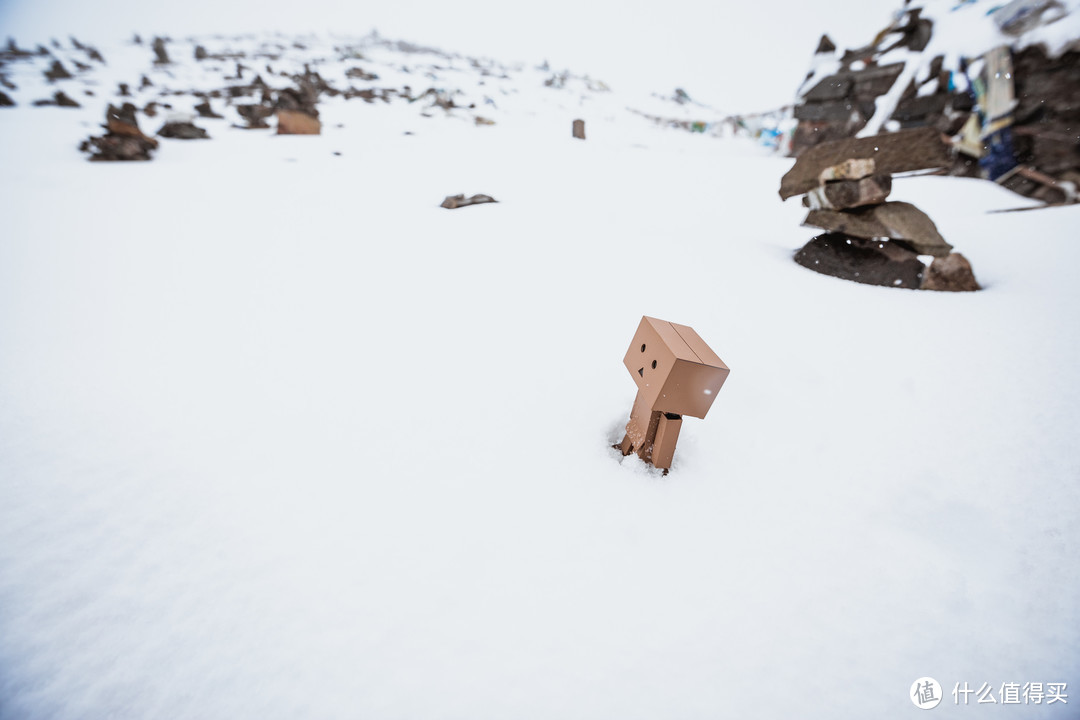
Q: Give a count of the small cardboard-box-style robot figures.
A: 1